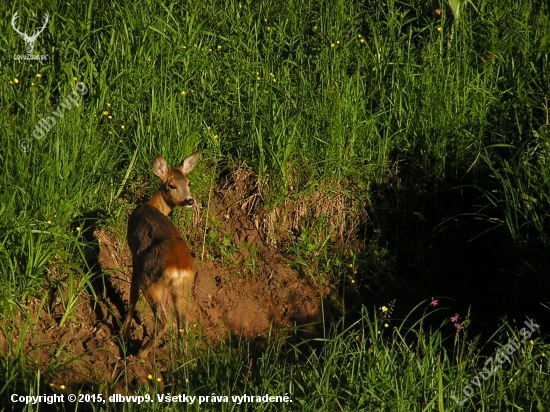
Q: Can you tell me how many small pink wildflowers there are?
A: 3